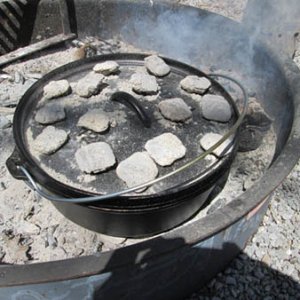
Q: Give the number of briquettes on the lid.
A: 15